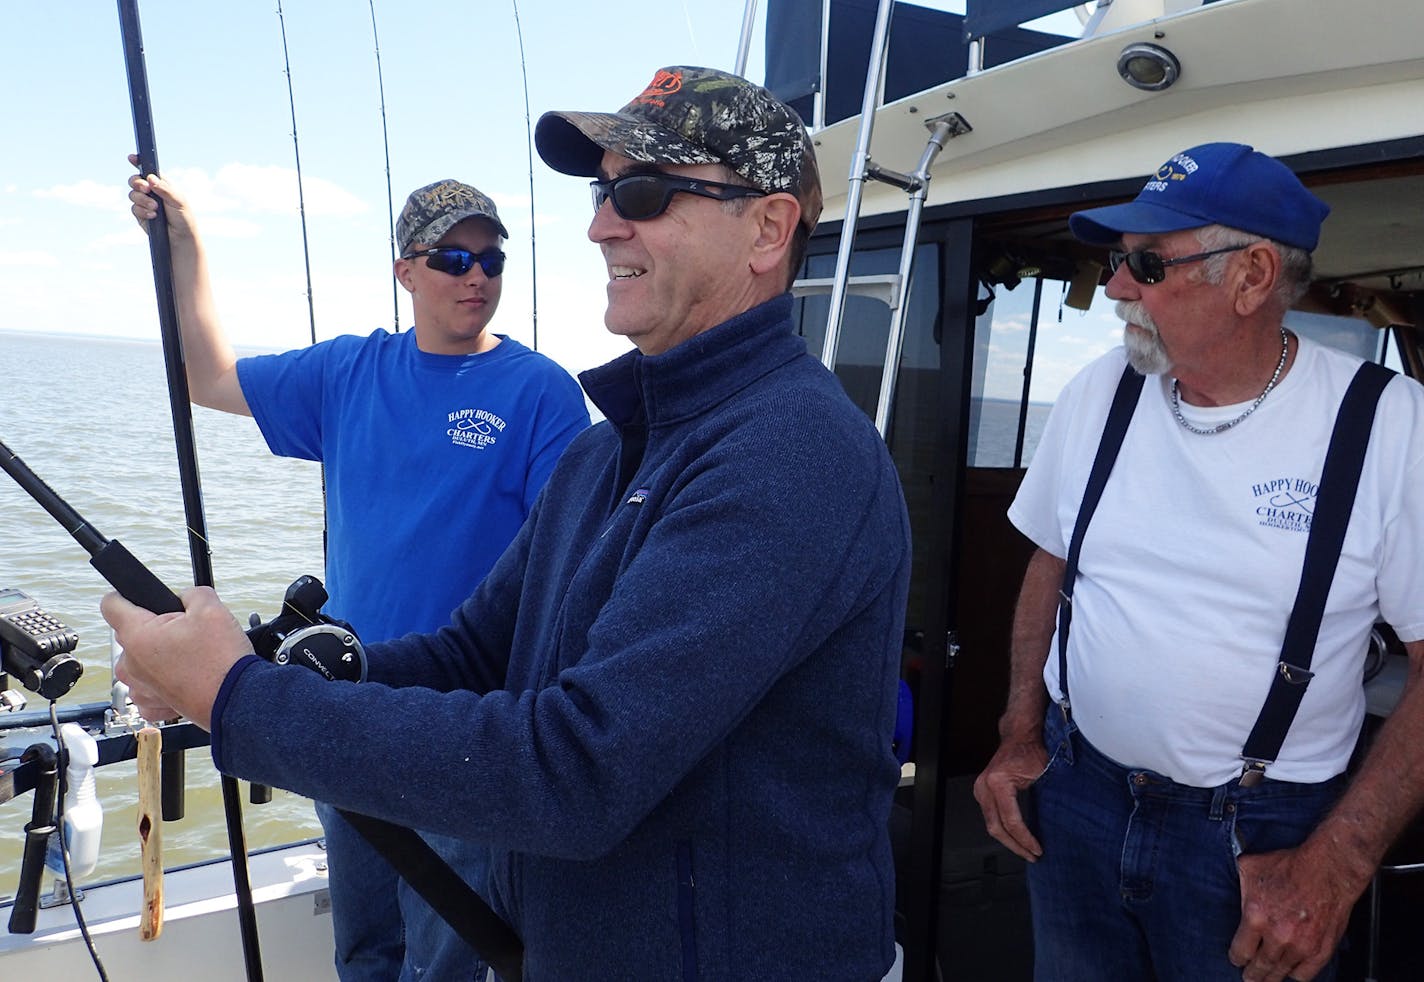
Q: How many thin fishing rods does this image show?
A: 3